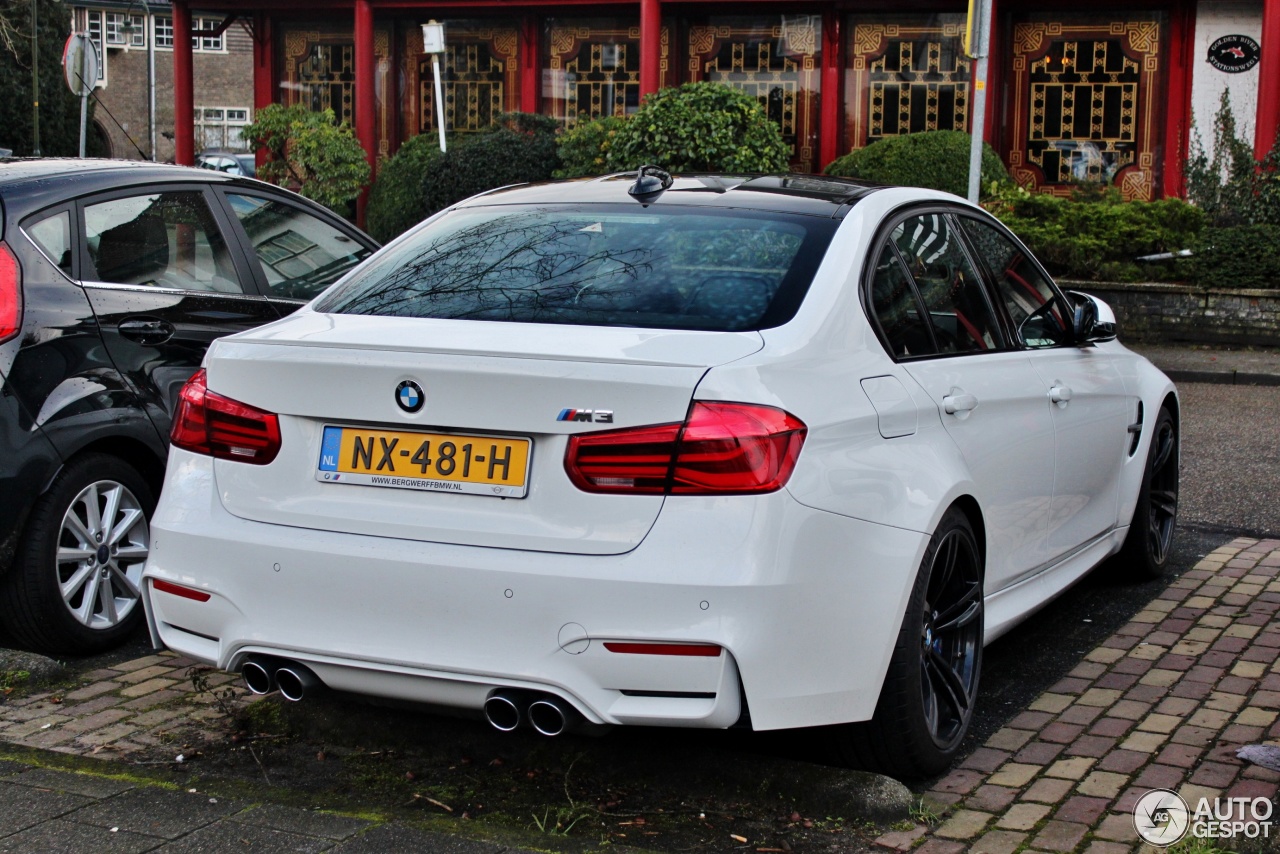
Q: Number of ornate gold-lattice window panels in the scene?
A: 6